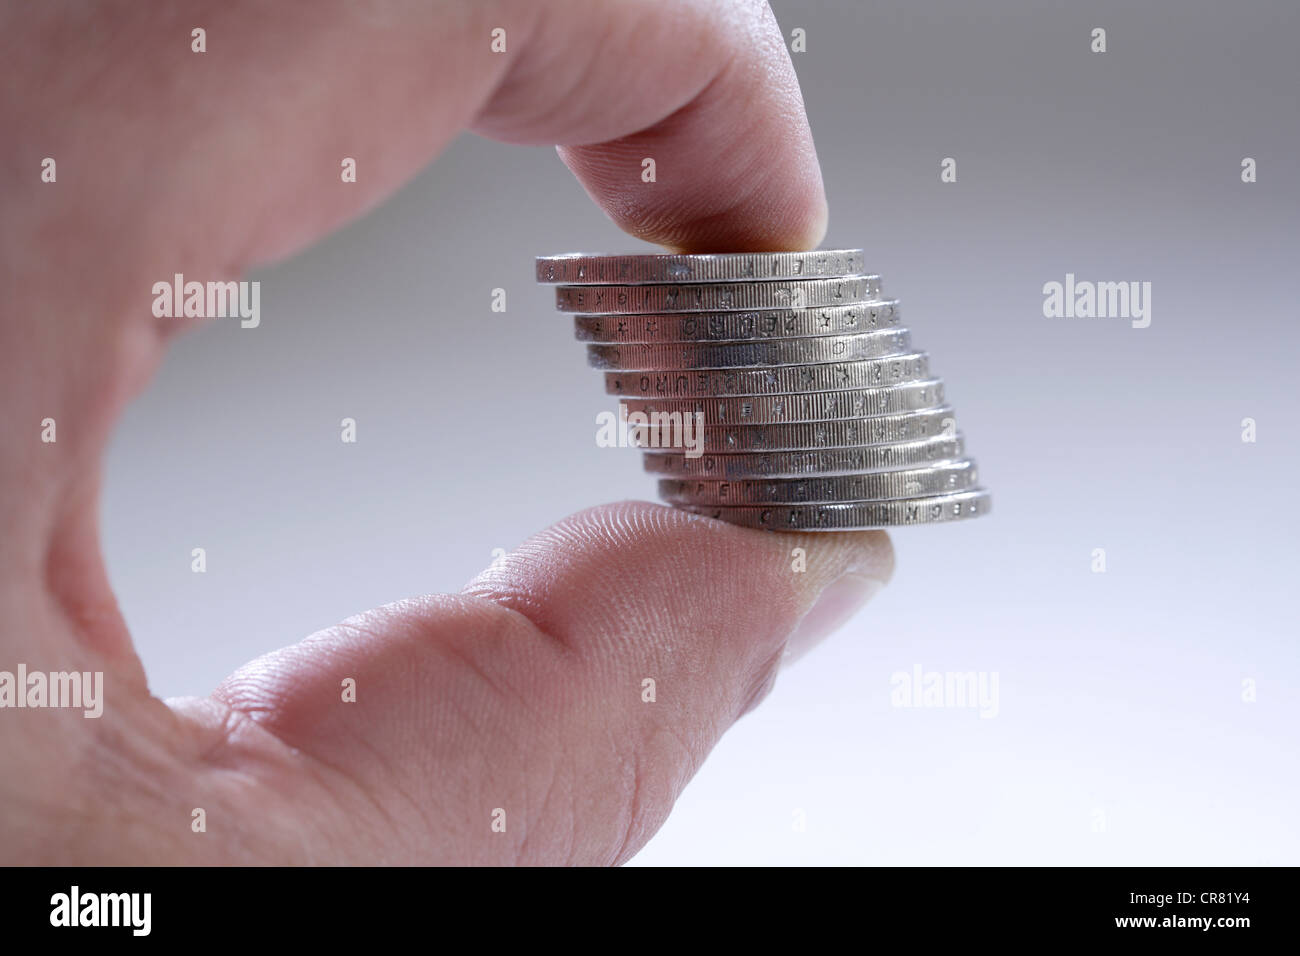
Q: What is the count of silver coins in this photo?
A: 10